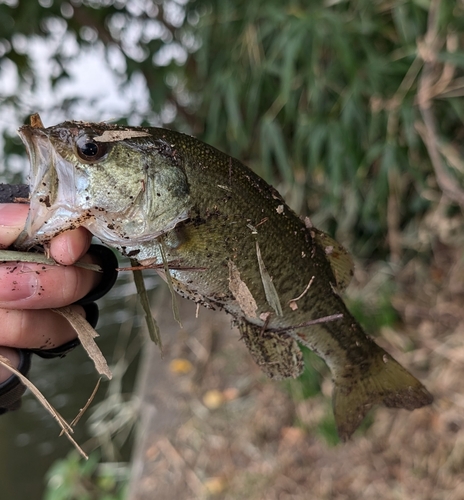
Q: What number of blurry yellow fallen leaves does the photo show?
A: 3